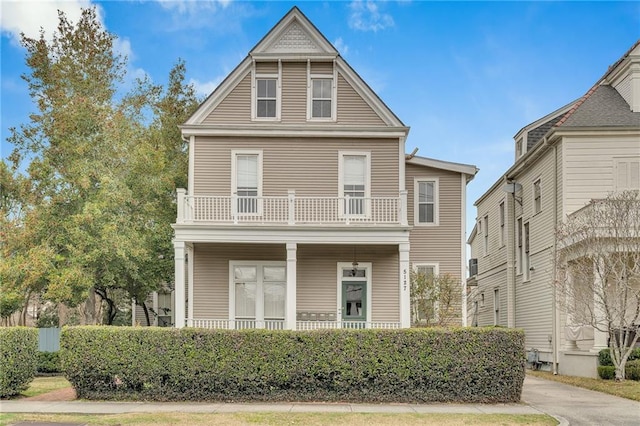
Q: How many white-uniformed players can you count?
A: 0